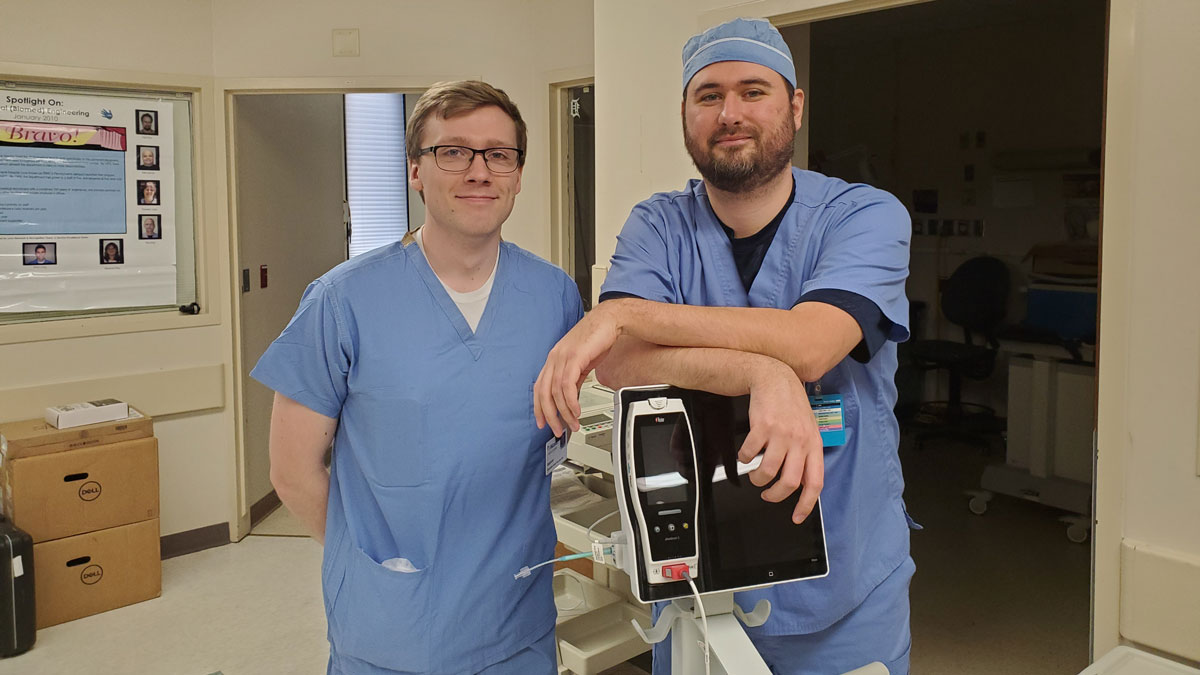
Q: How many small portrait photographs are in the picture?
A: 6